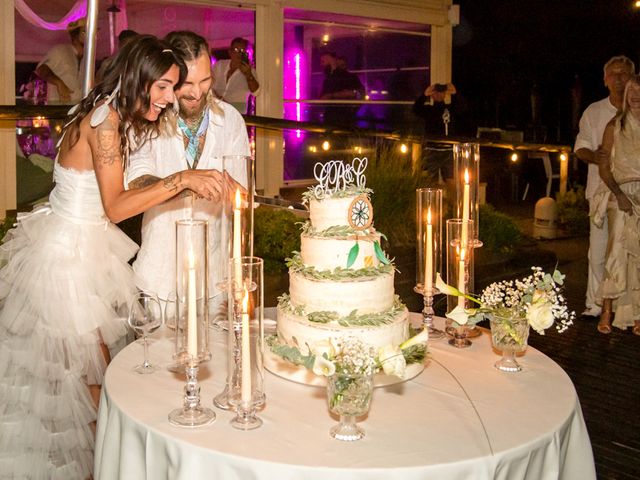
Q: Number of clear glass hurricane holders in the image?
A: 6